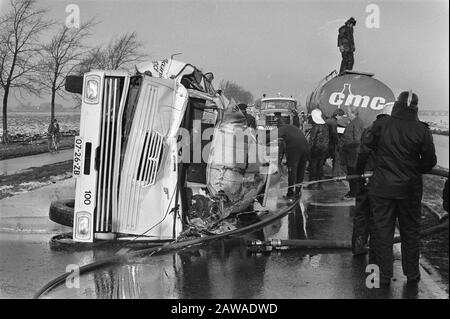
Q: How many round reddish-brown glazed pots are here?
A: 0